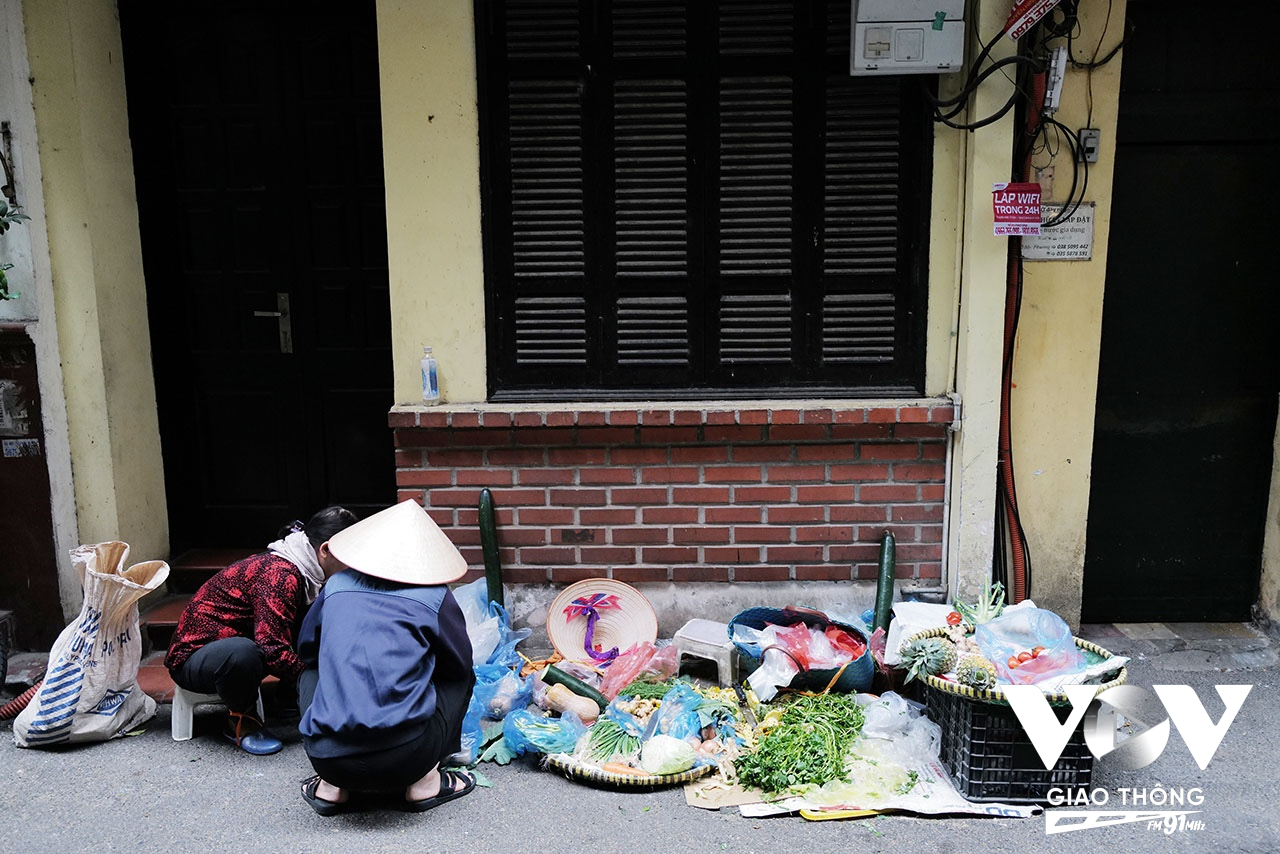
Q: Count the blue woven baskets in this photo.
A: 1